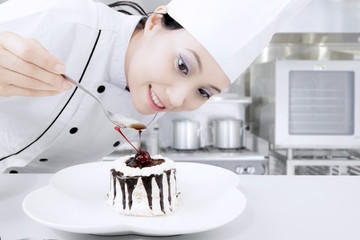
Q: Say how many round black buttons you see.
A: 5